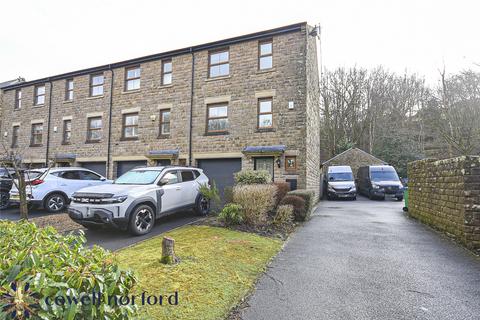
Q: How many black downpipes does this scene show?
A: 3